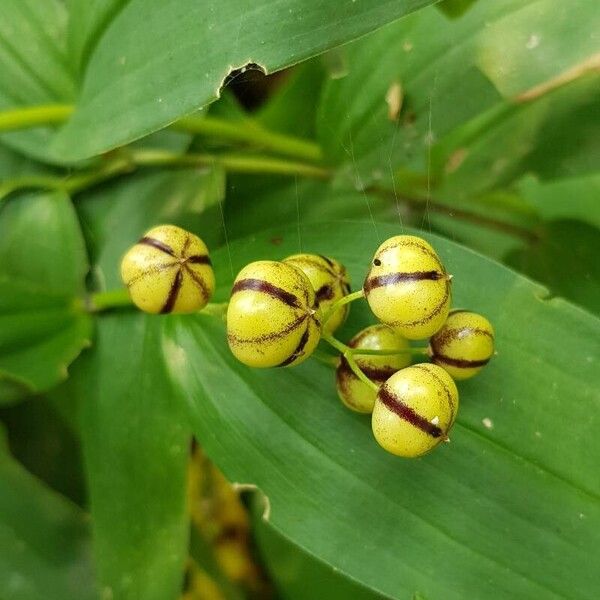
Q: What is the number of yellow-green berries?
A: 7